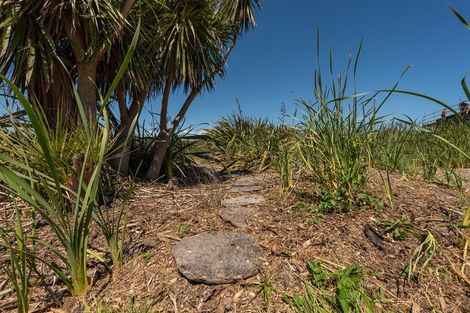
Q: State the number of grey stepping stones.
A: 5